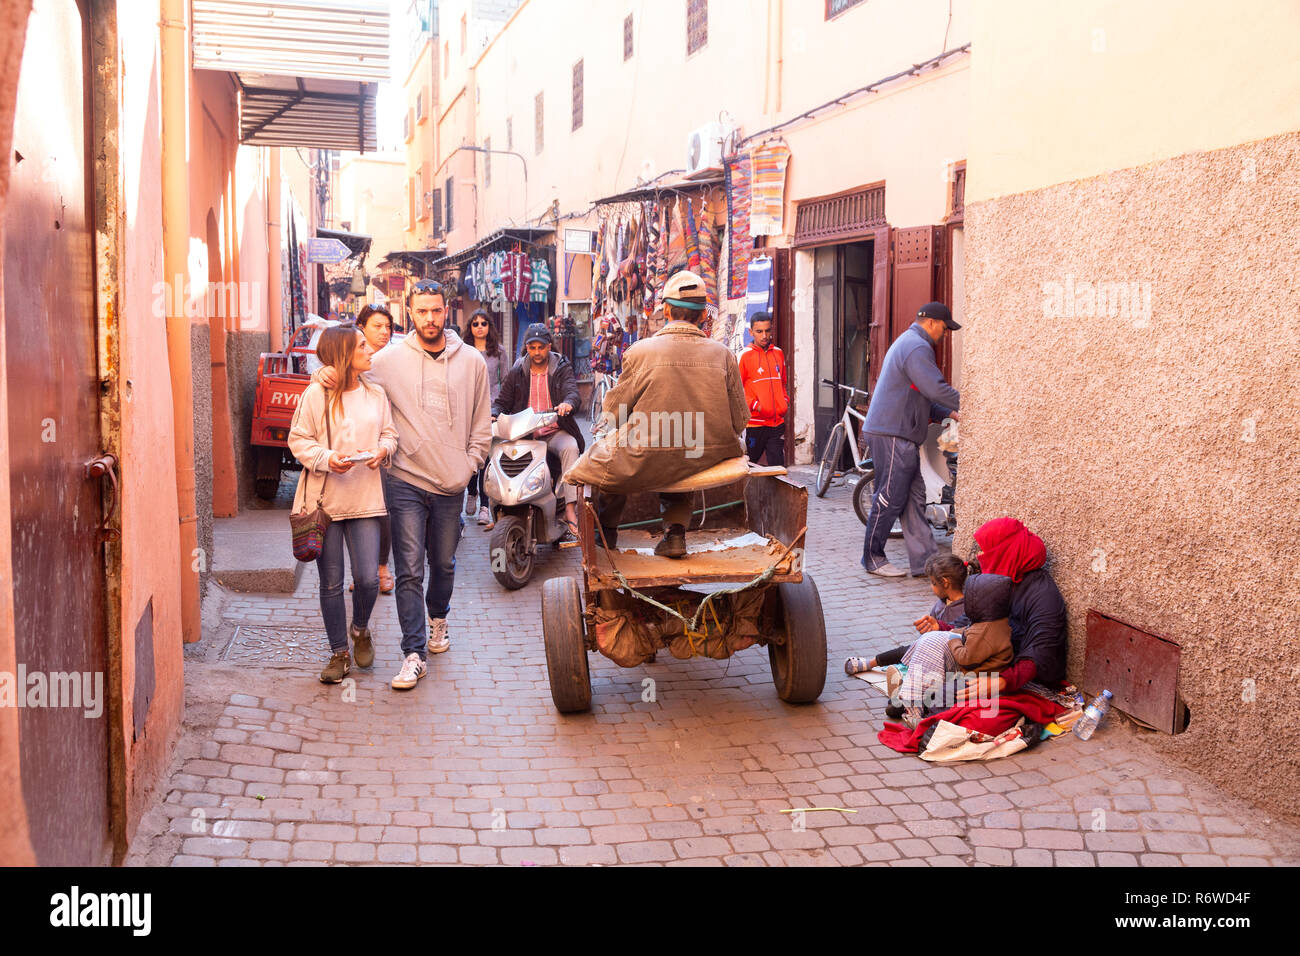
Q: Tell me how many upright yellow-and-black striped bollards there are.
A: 0